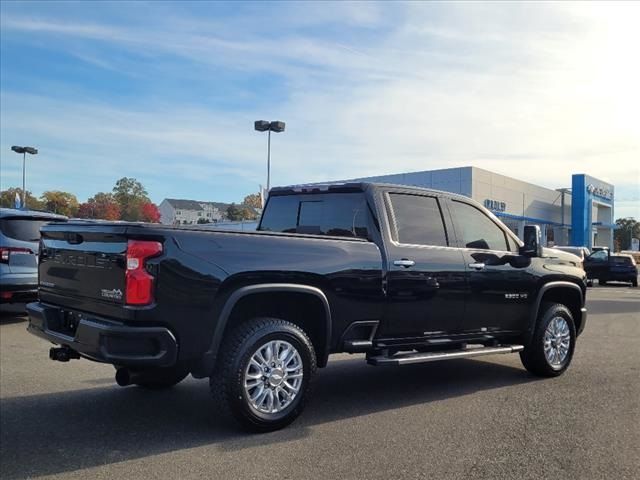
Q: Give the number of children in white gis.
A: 0